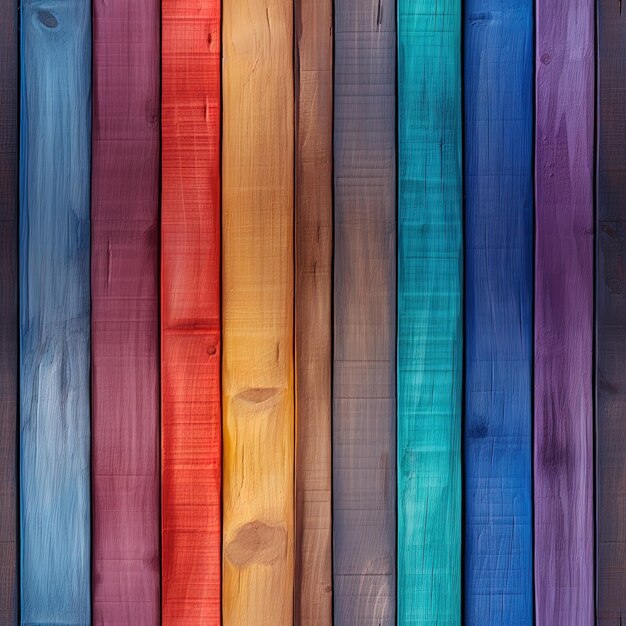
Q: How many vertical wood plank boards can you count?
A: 11